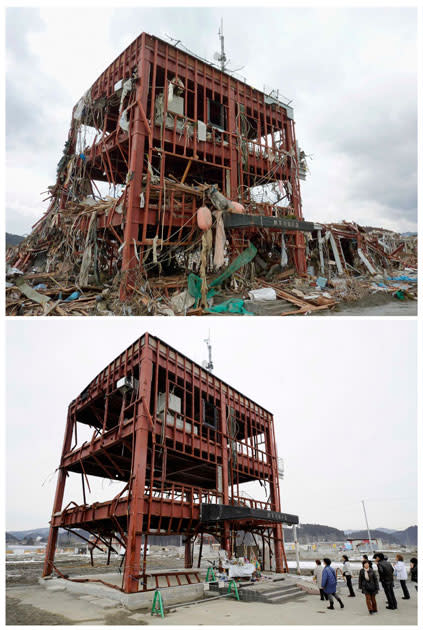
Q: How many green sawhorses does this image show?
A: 3